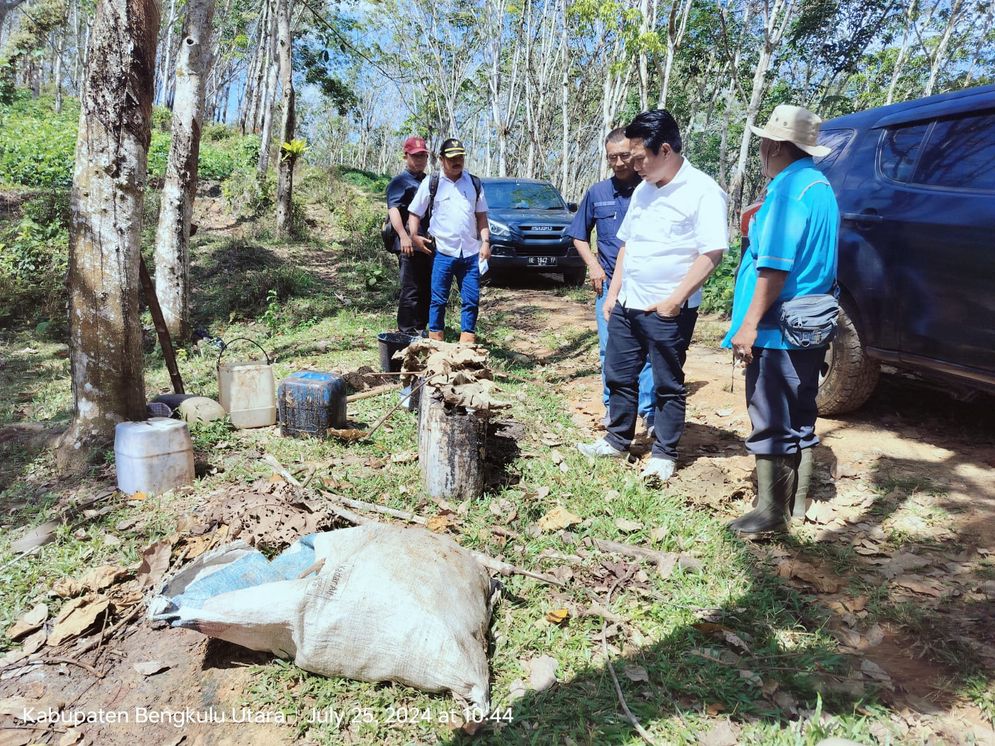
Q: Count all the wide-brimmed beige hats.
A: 1